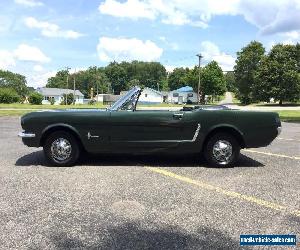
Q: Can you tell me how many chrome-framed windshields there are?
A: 1